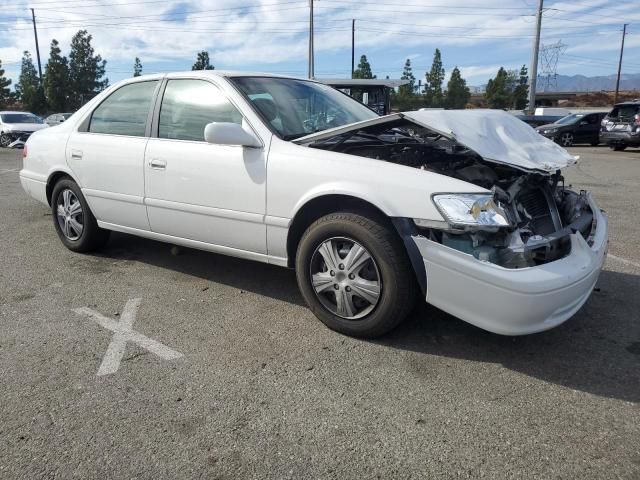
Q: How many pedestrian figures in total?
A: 0